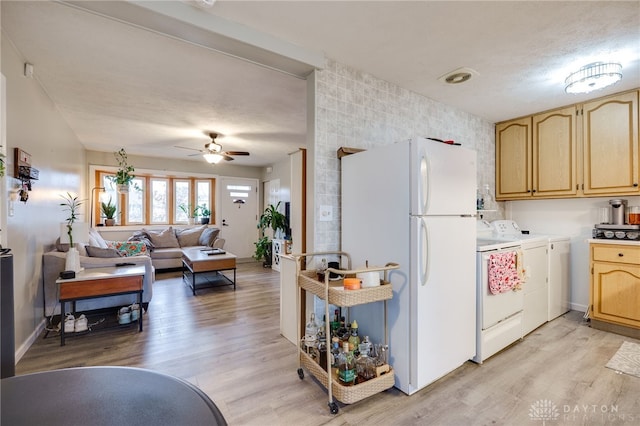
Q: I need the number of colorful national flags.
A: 0